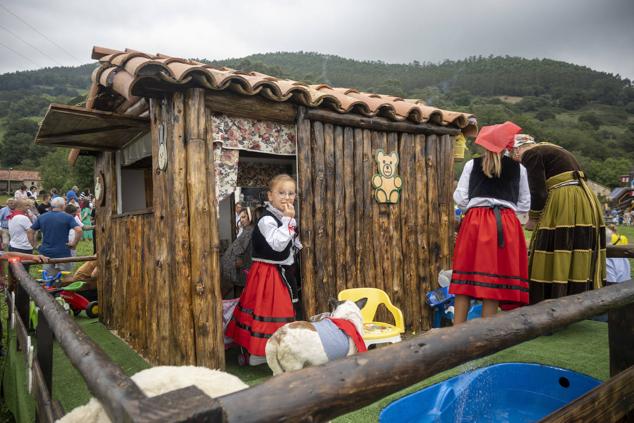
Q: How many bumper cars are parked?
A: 0